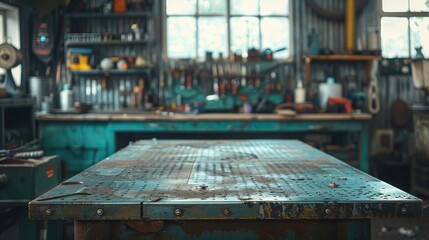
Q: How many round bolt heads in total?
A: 6